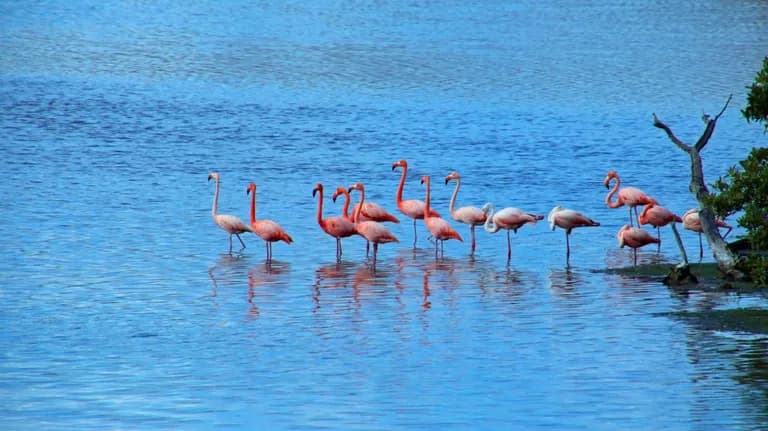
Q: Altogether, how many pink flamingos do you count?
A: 14